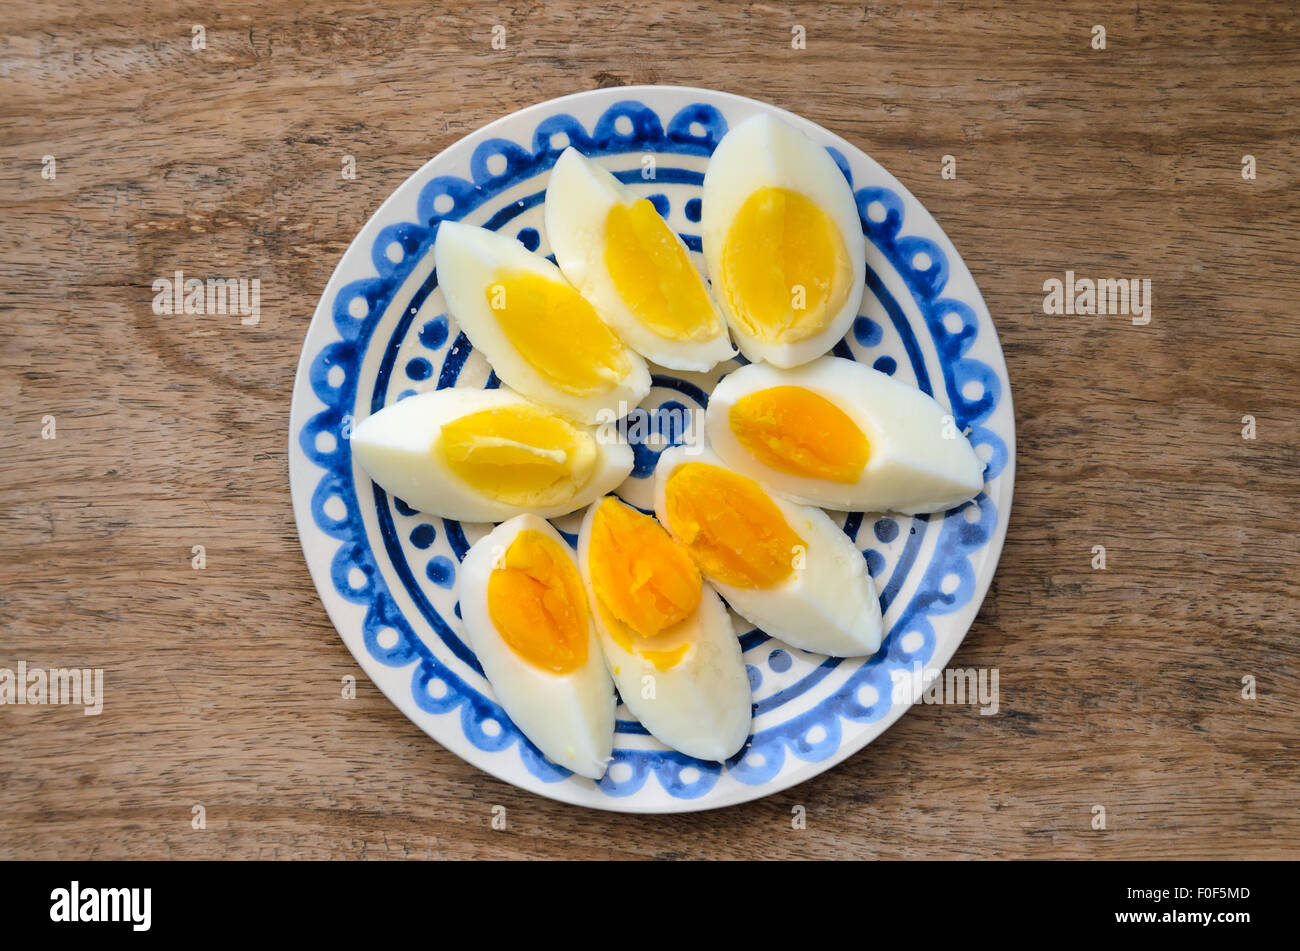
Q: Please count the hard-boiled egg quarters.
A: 8